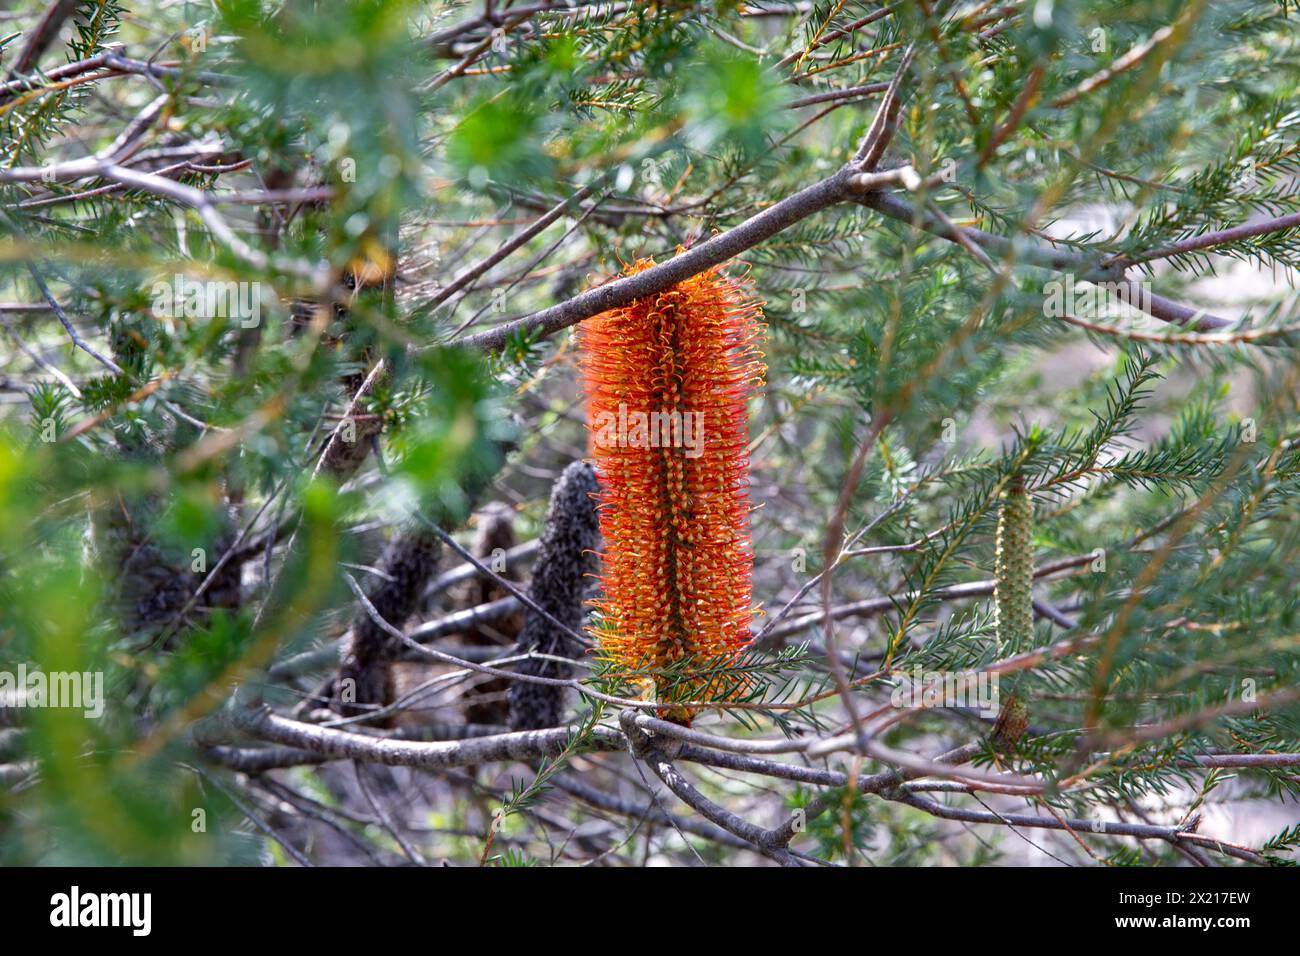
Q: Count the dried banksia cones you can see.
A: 3